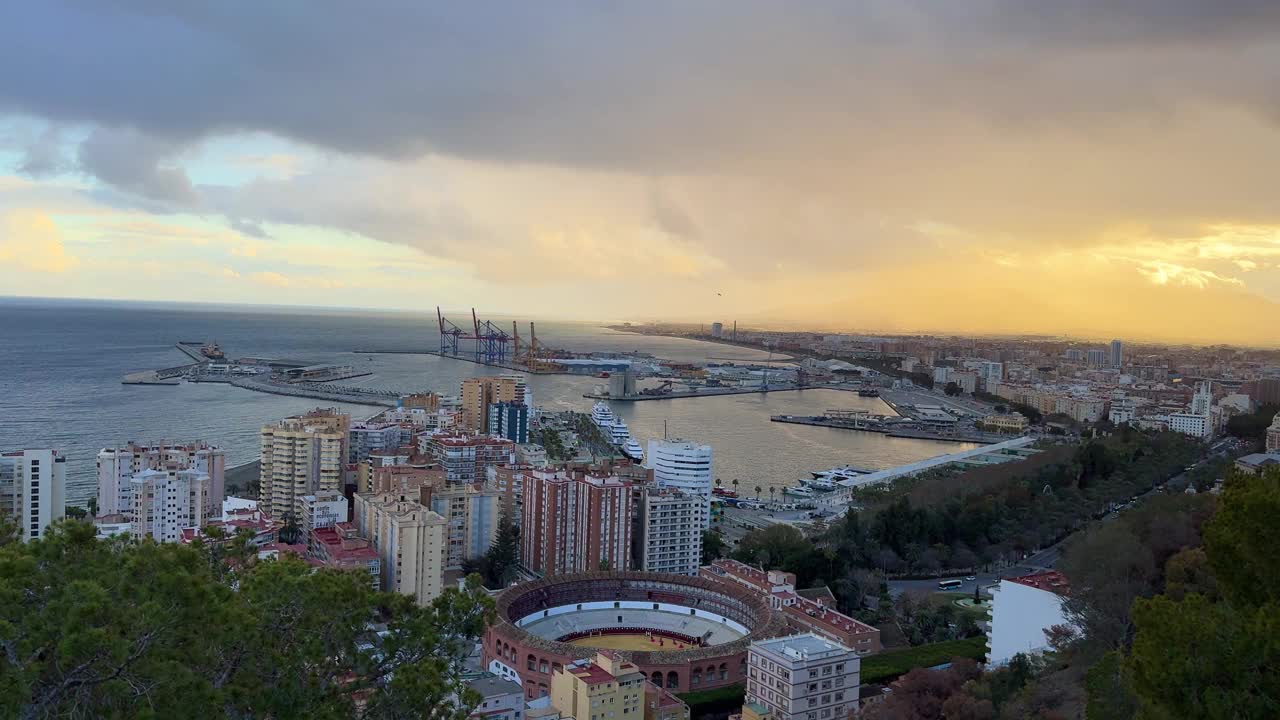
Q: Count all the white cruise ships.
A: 3